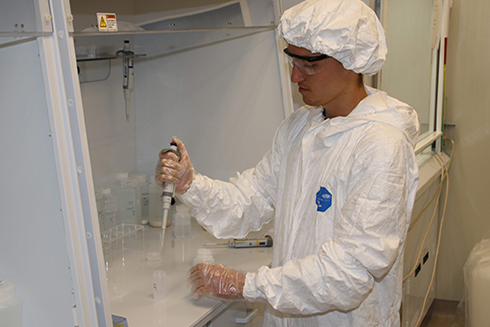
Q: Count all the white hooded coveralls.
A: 1